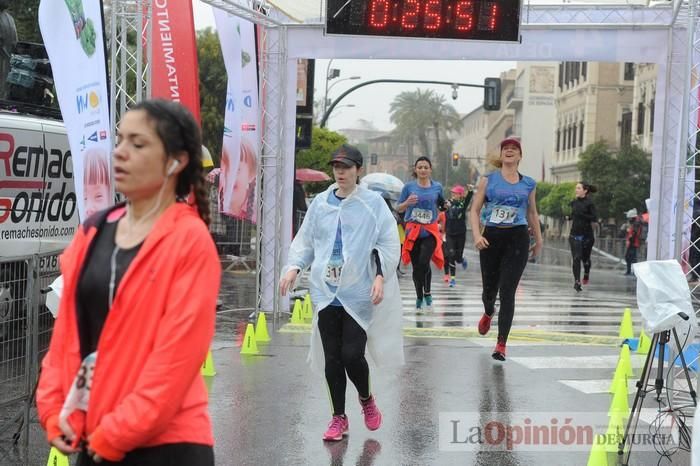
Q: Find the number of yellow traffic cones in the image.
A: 13